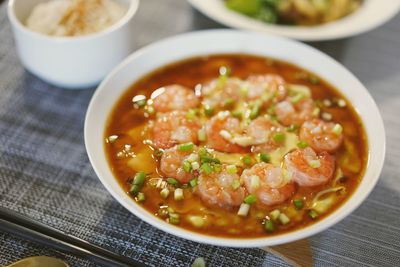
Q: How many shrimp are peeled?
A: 12